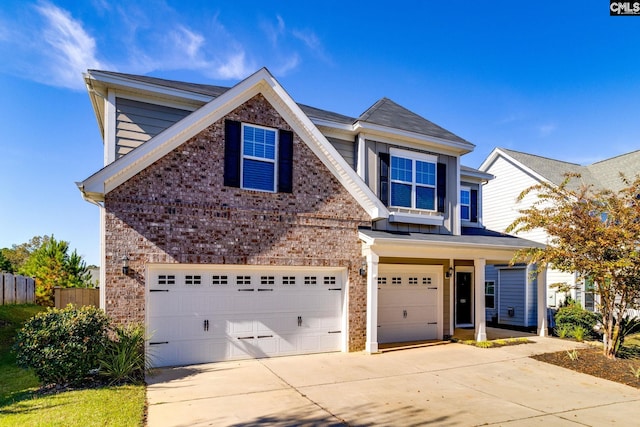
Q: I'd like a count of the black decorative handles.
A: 6